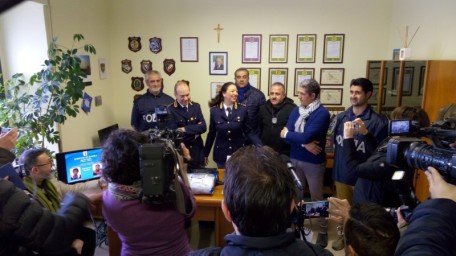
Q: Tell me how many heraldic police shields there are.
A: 6